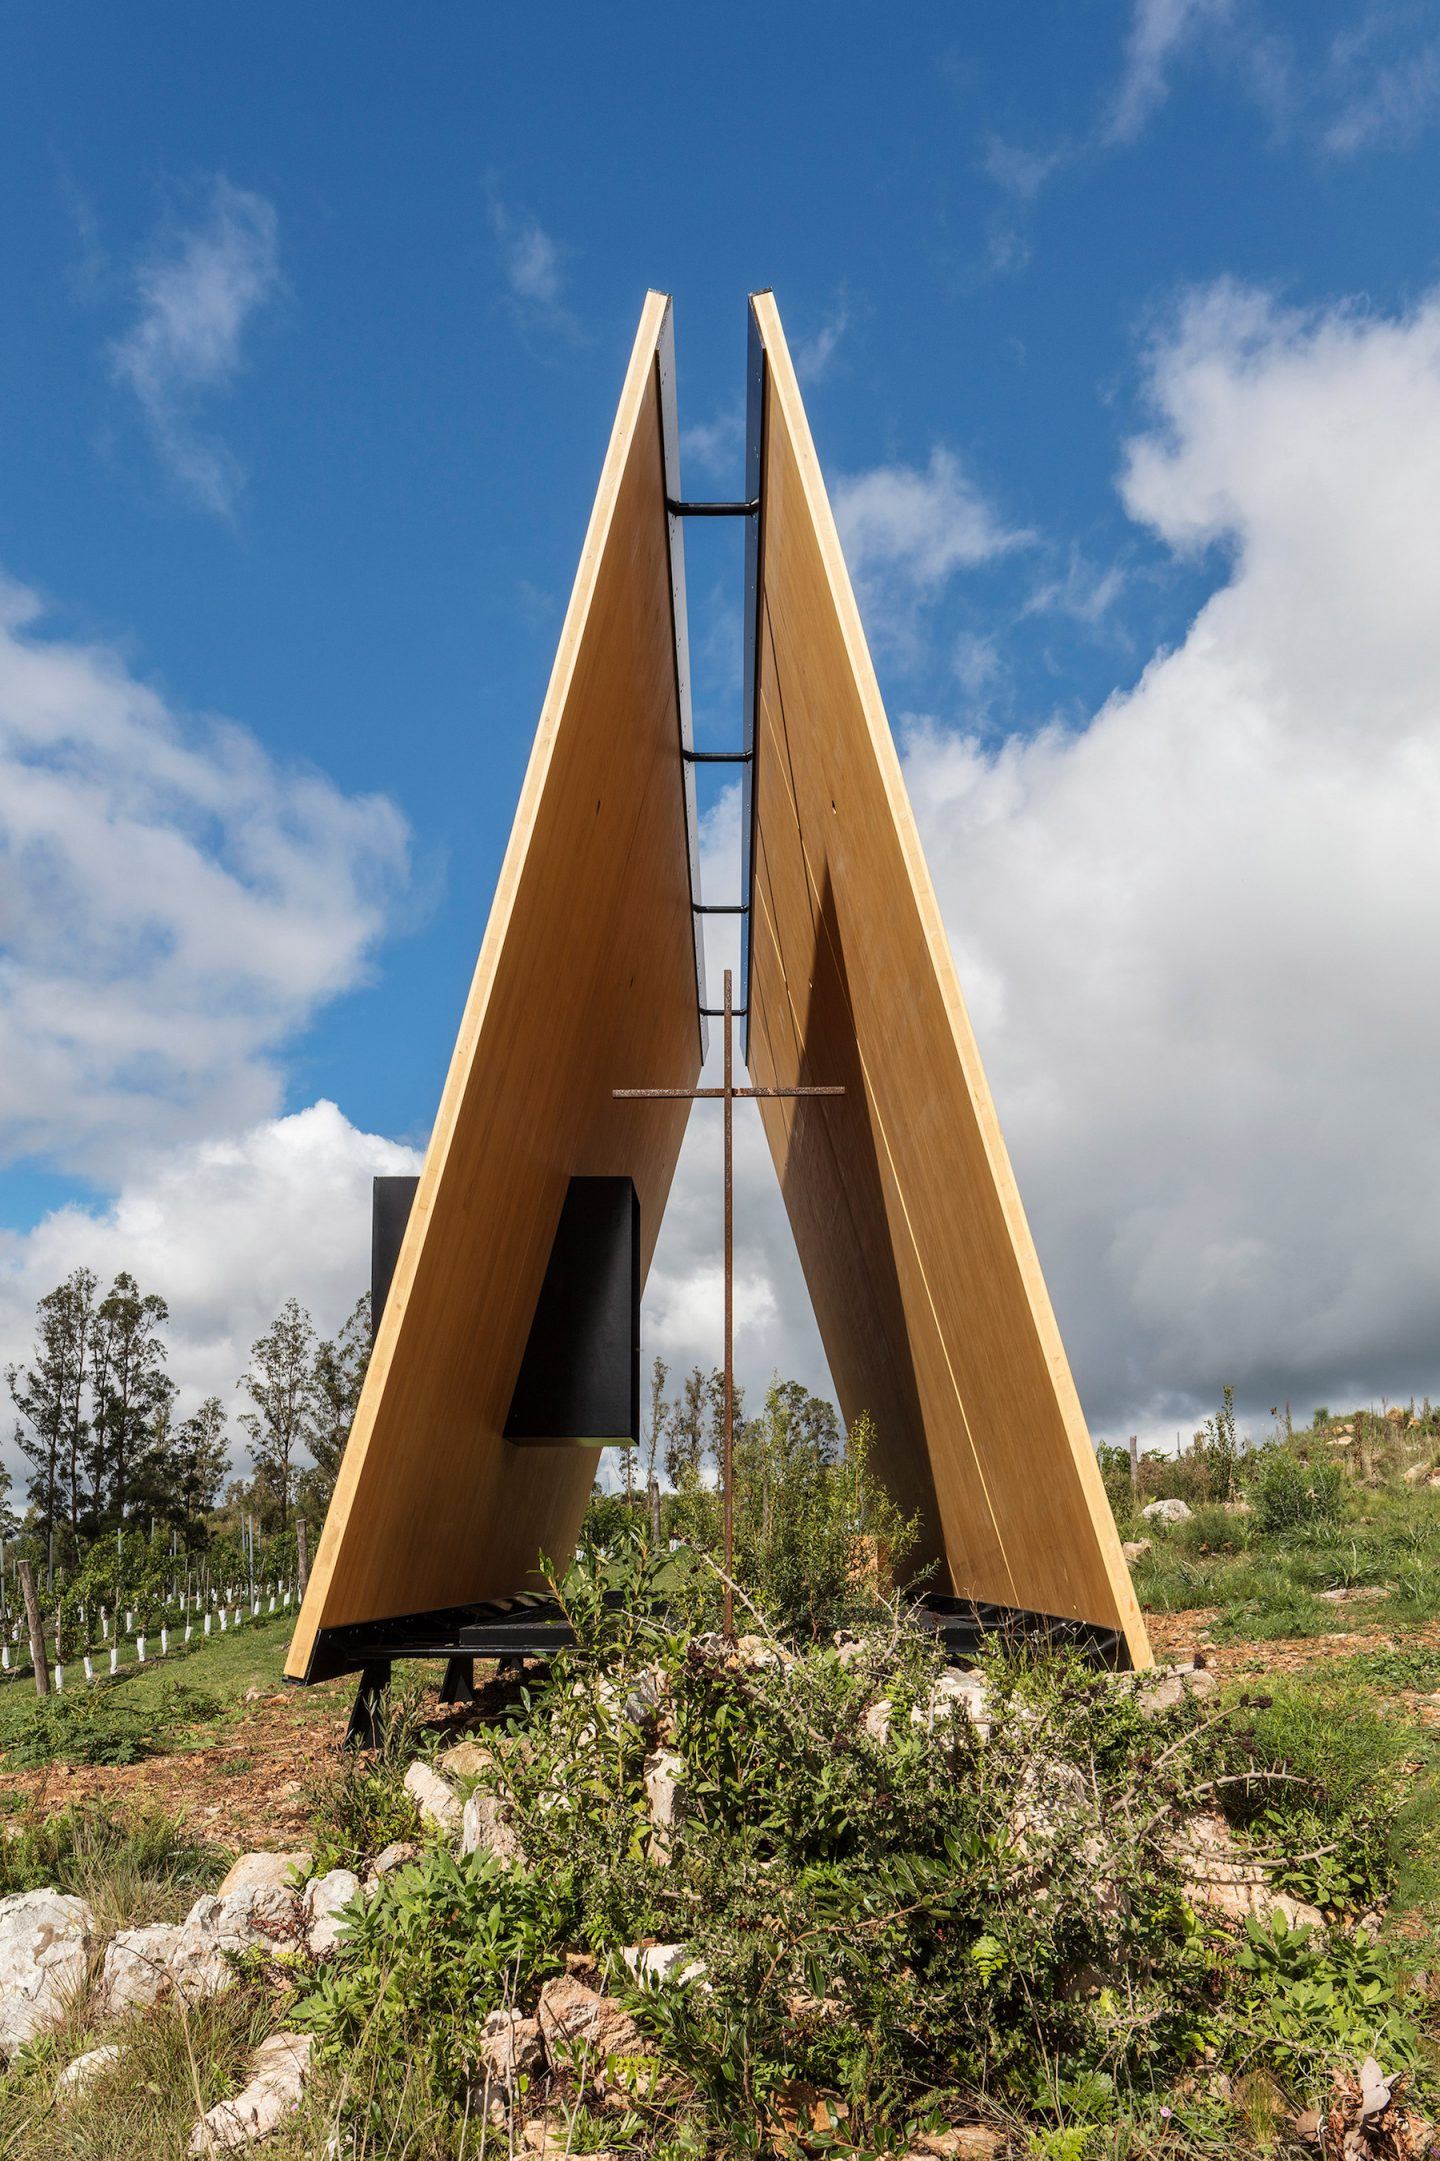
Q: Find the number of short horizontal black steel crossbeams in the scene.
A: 4